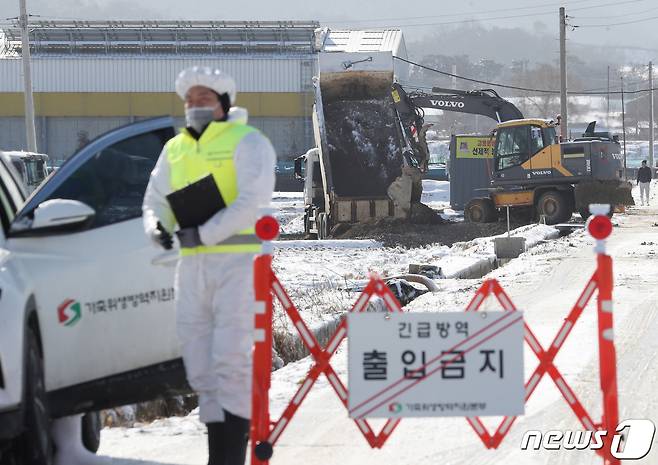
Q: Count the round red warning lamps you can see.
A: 2